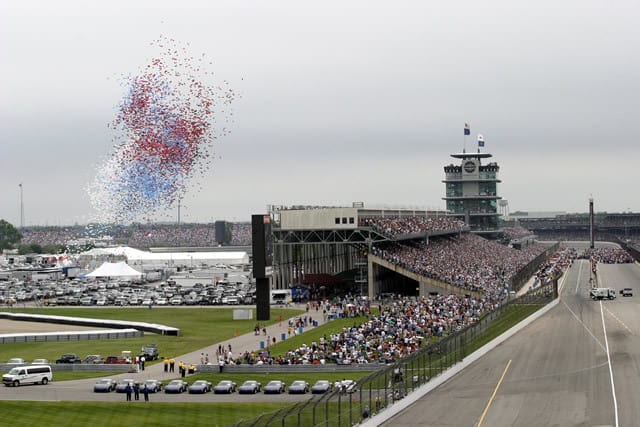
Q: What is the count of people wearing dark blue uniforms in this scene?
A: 3